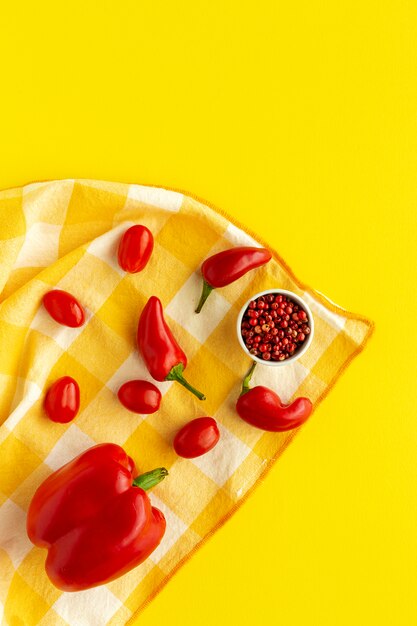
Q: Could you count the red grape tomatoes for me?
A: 5